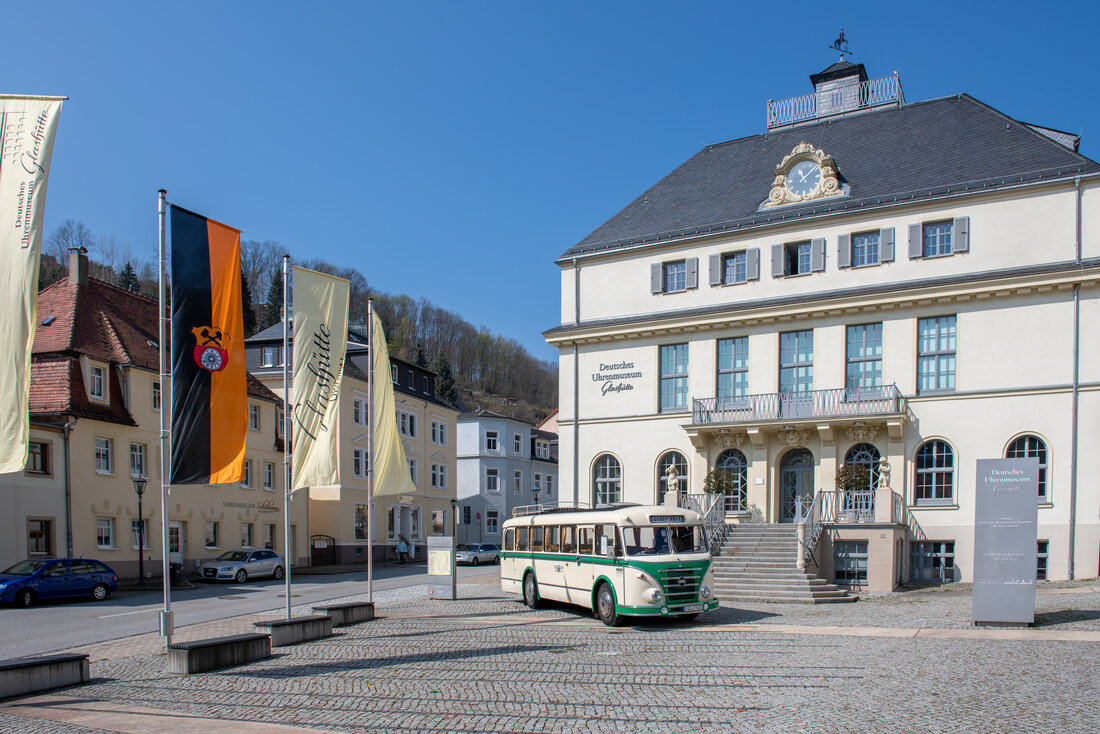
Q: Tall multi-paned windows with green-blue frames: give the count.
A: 5